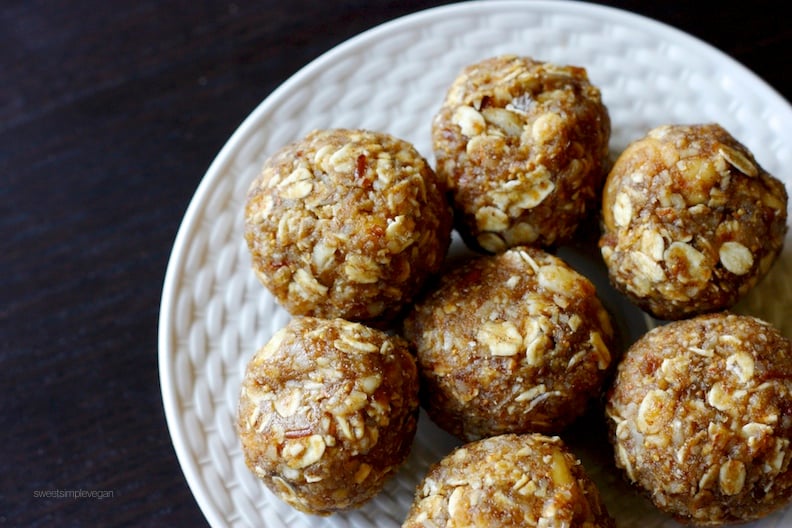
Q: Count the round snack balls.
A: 7